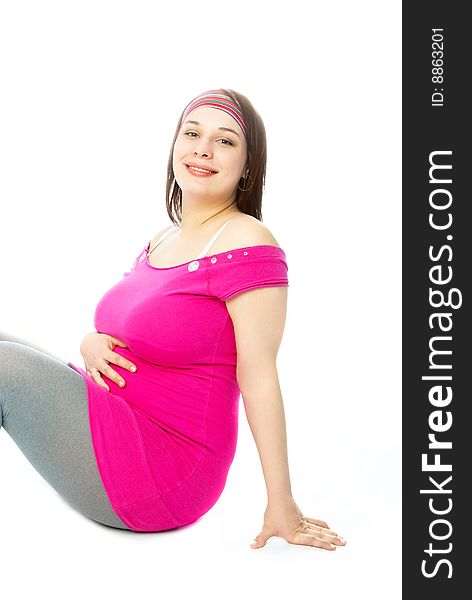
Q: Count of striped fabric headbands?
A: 1